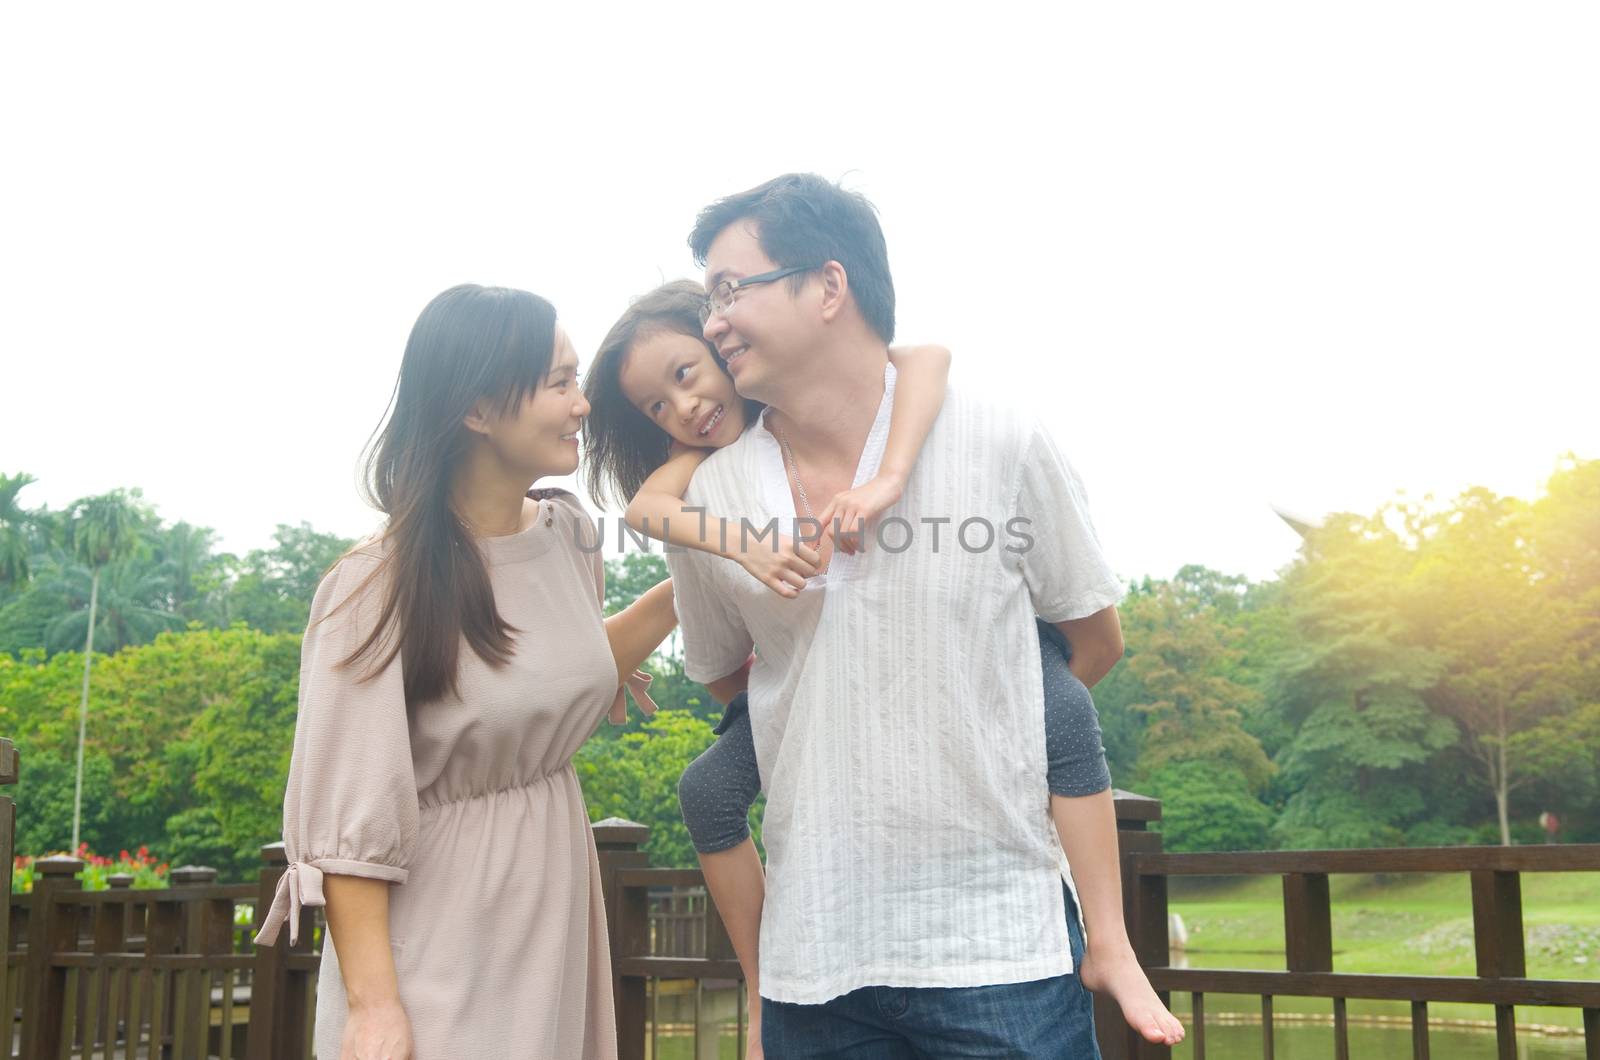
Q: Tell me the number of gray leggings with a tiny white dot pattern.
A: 1